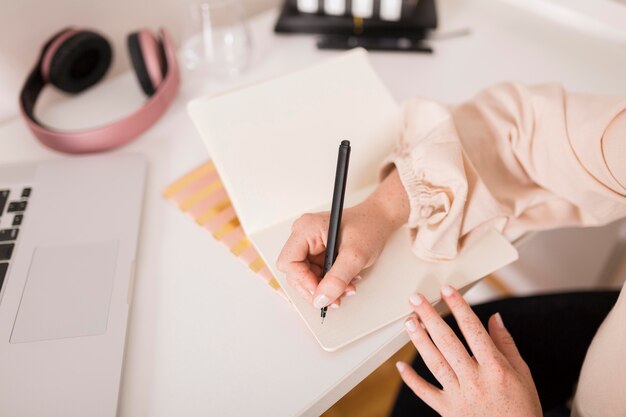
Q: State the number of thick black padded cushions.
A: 2